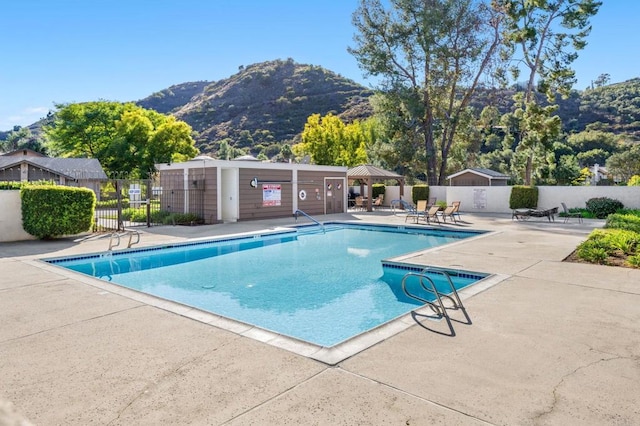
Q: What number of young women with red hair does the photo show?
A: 0